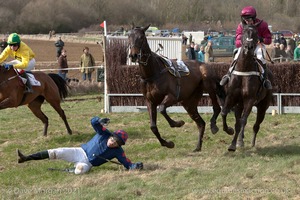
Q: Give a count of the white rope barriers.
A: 1